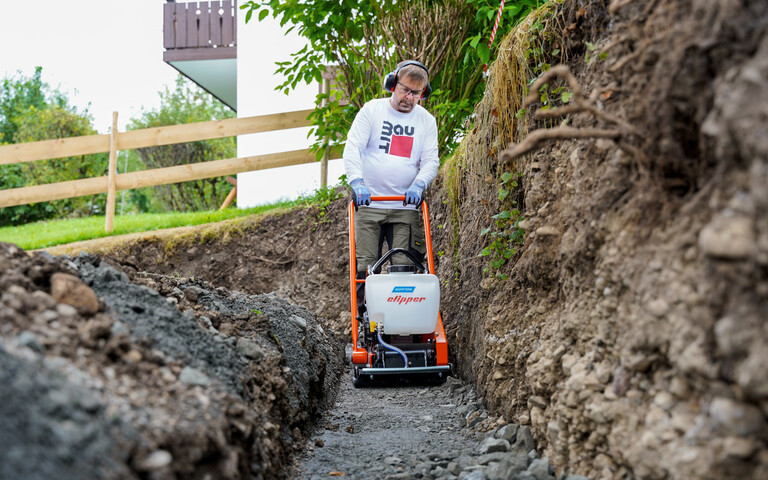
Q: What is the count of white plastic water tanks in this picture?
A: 1